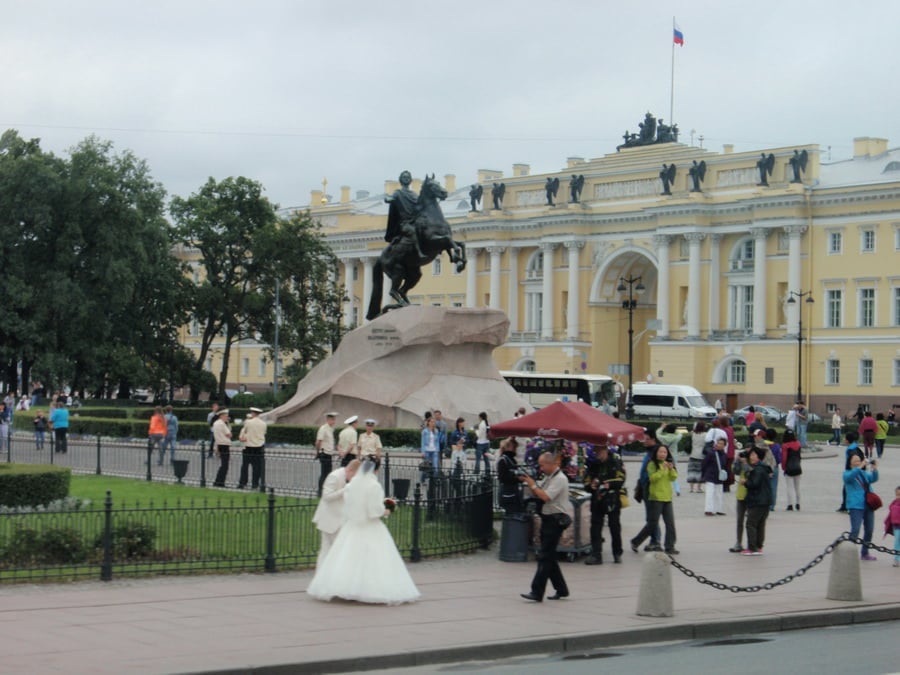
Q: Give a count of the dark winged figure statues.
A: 8